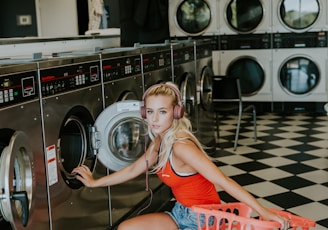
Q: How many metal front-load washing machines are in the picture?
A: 6